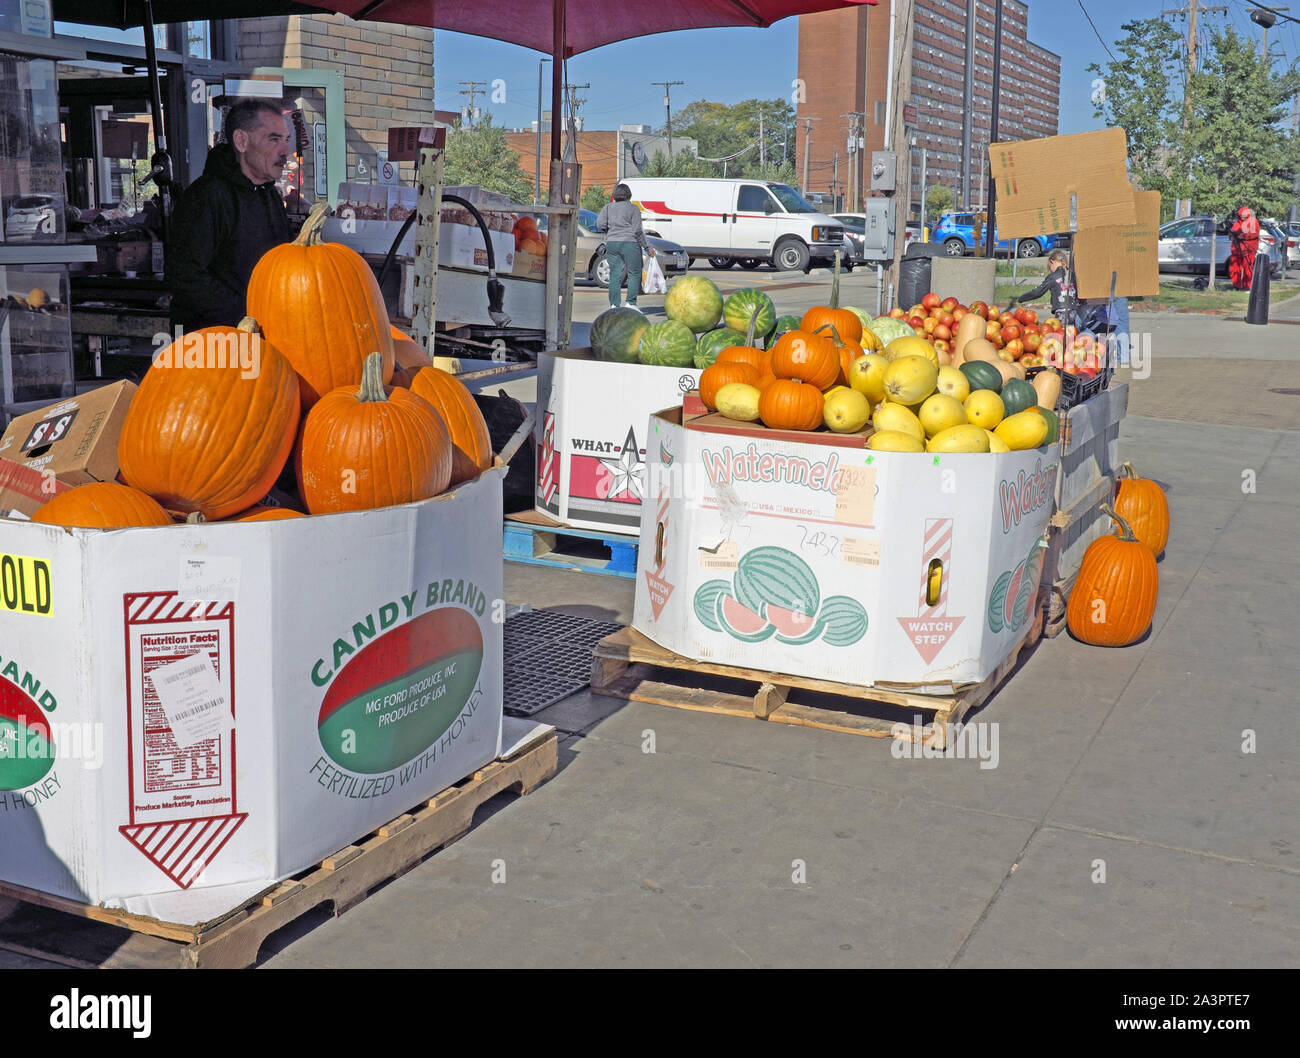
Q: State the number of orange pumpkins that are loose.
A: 2